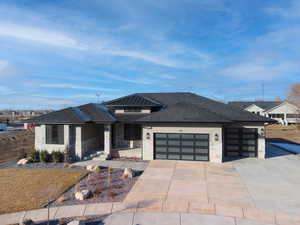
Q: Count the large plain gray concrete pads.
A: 1